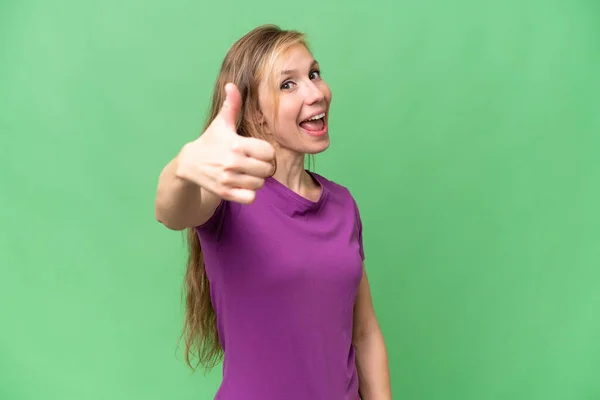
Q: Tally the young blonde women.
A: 1